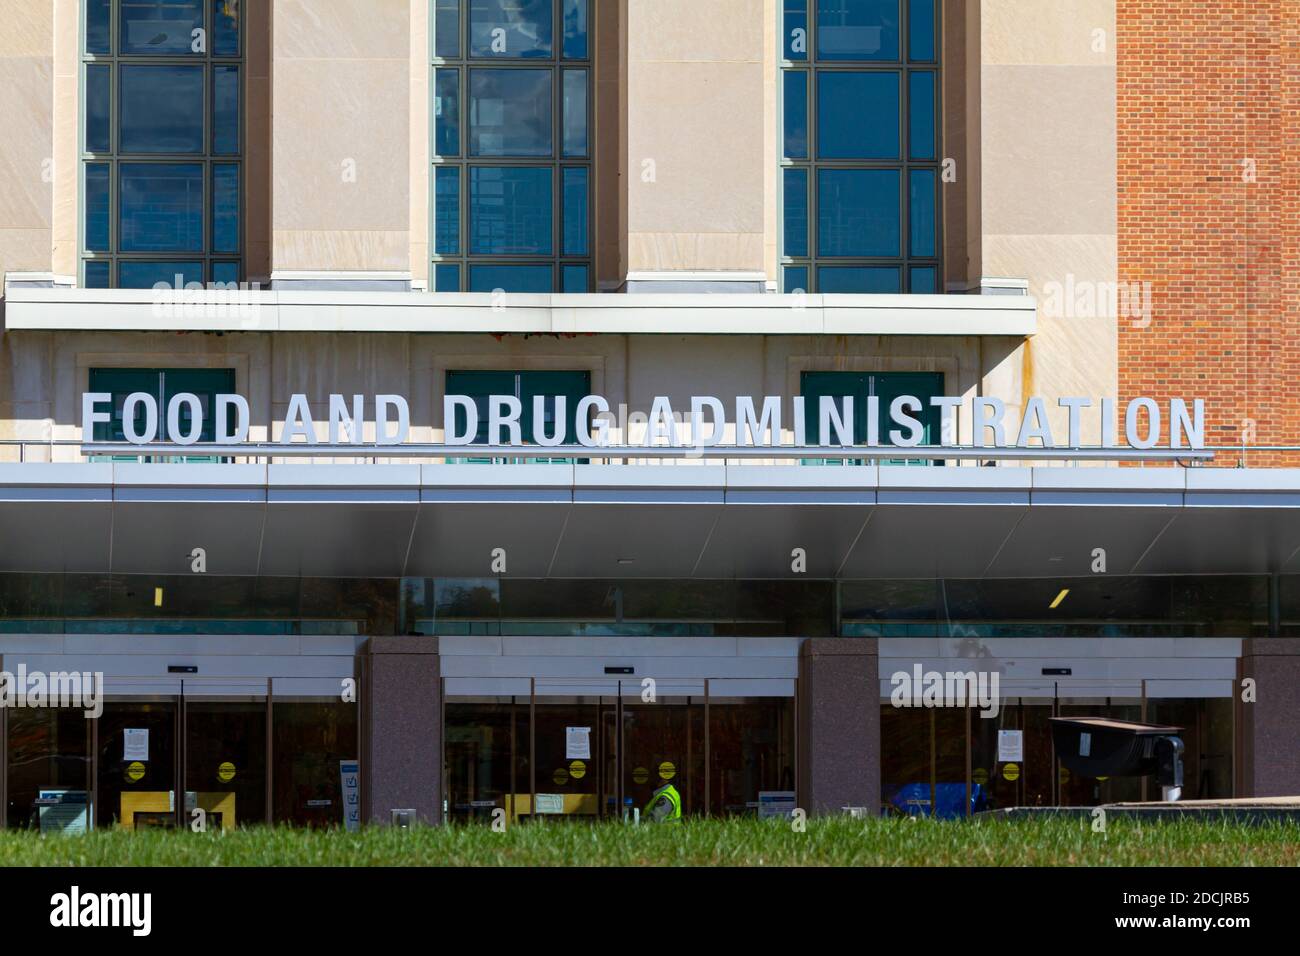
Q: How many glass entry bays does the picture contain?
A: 3